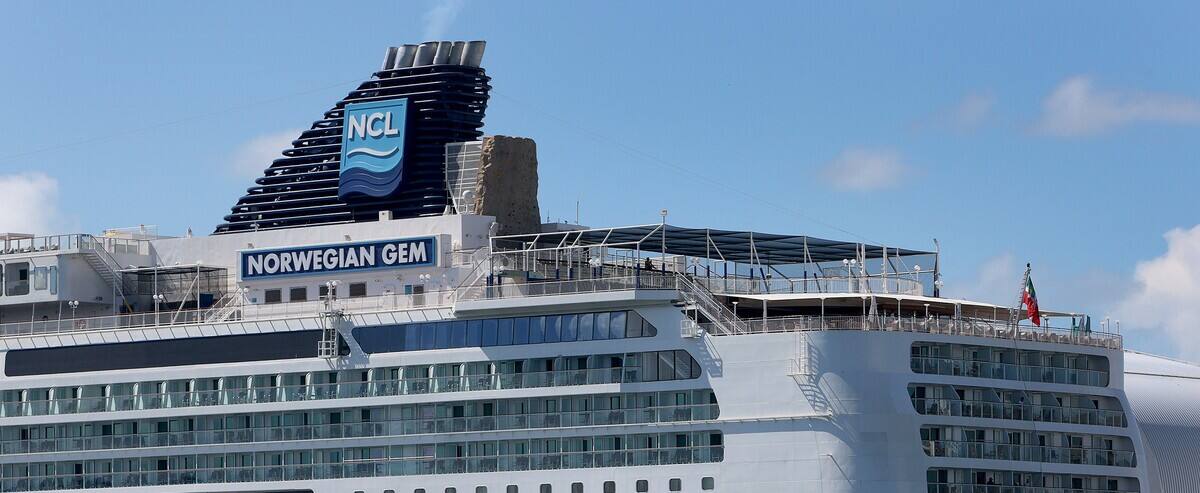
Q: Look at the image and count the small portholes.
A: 12